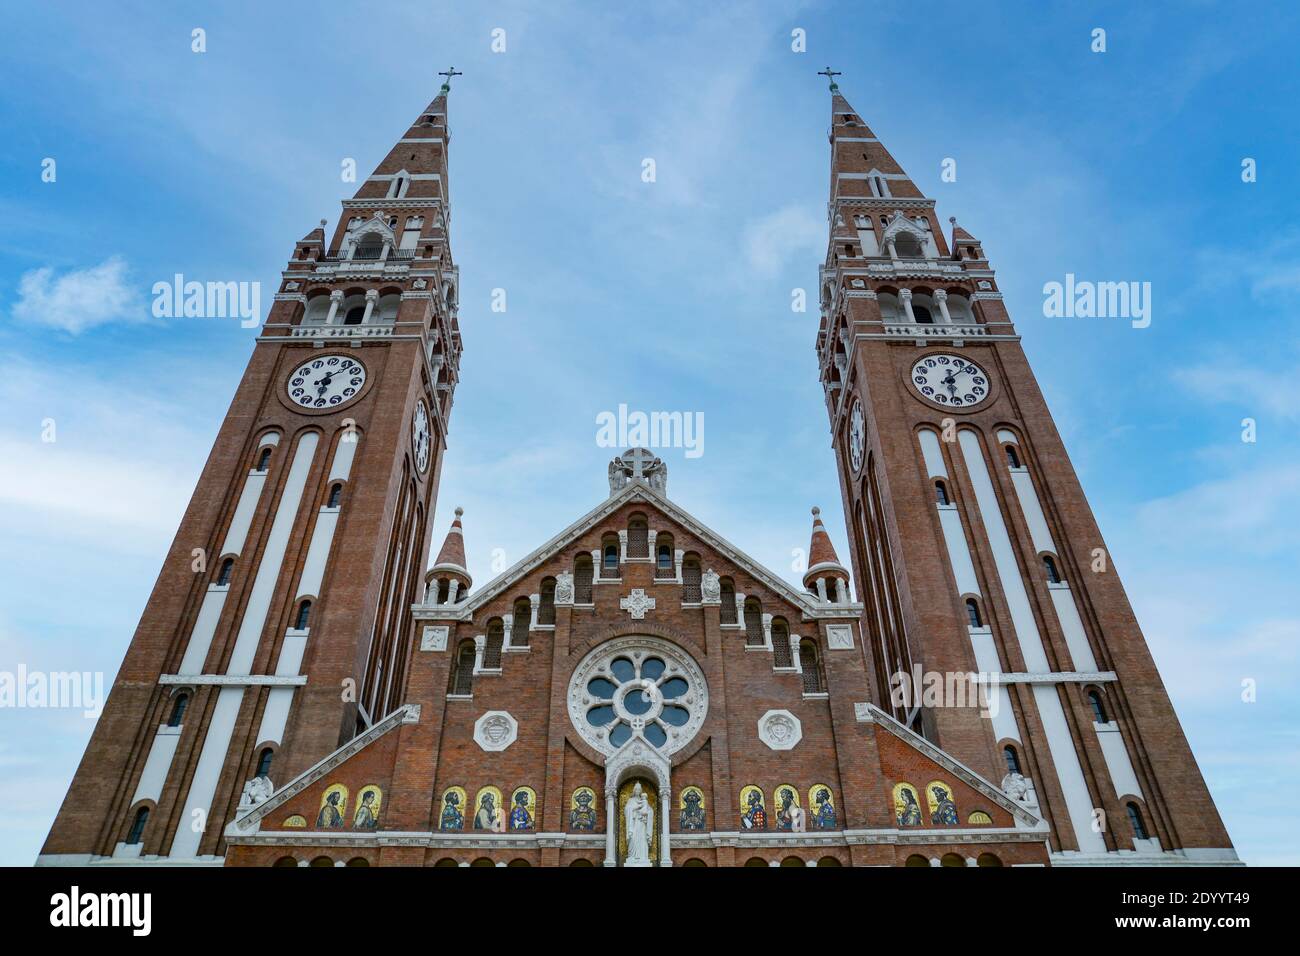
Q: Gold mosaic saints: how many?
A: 12